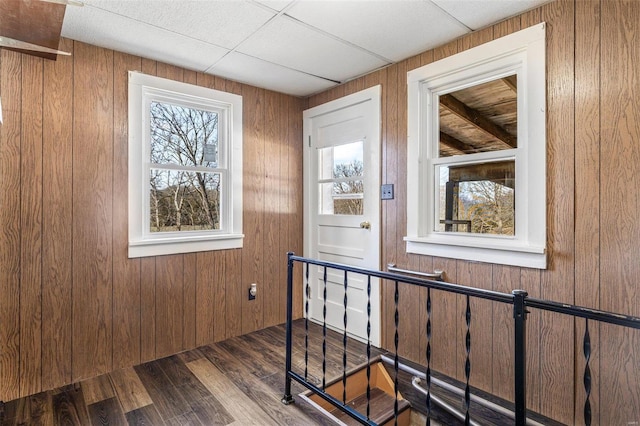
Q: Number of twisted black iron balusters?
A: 8